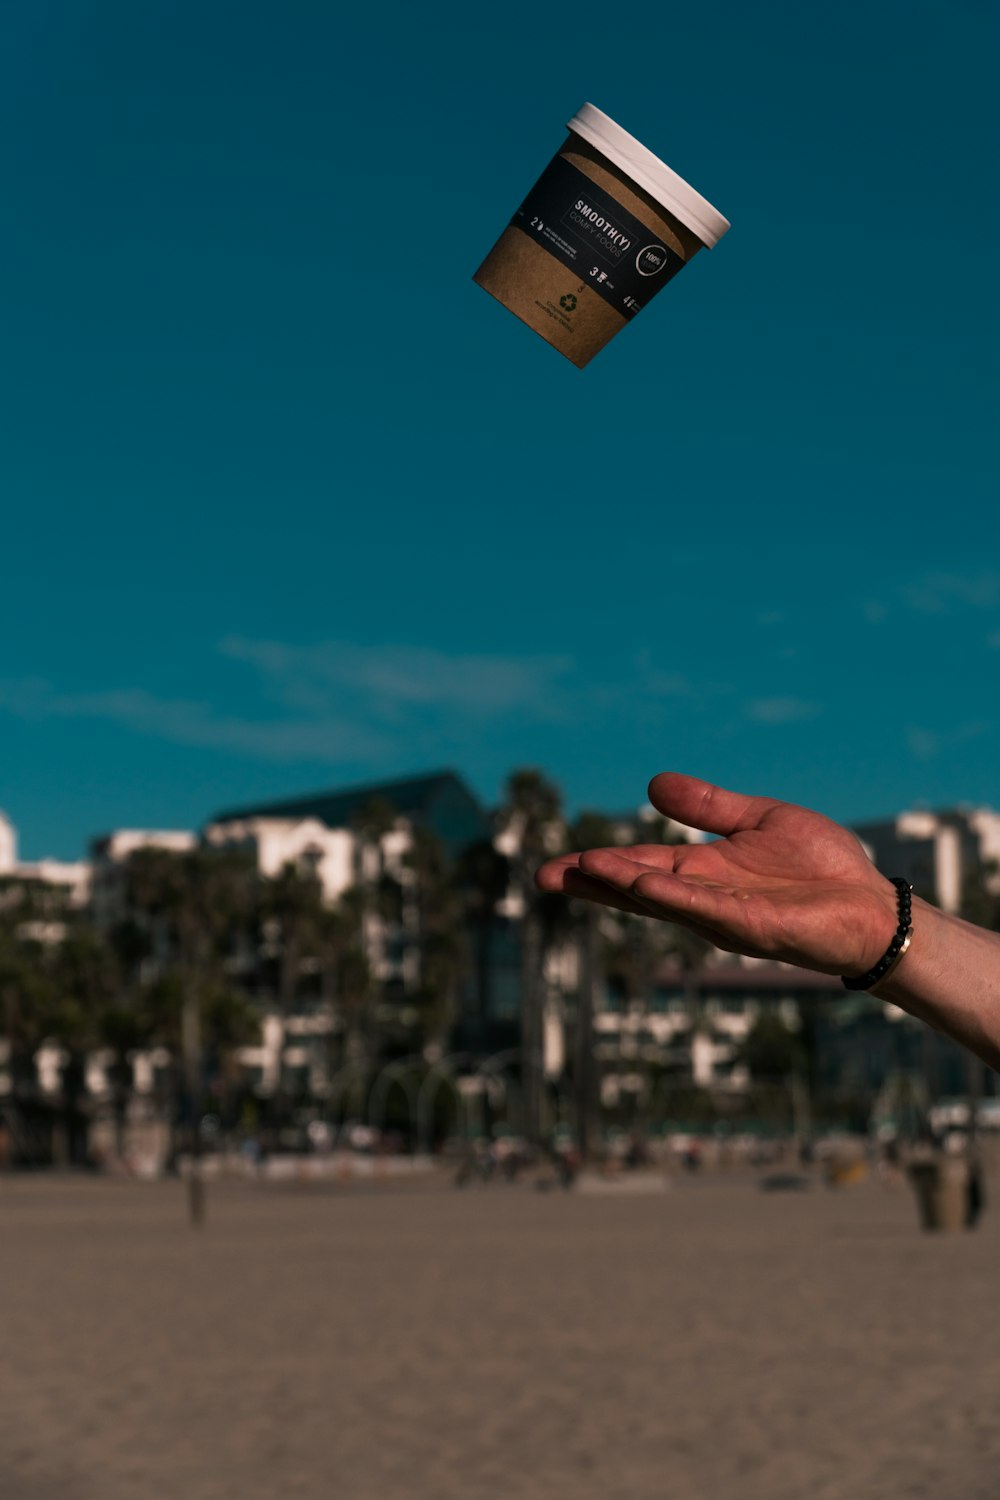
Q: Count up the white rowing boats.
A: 0